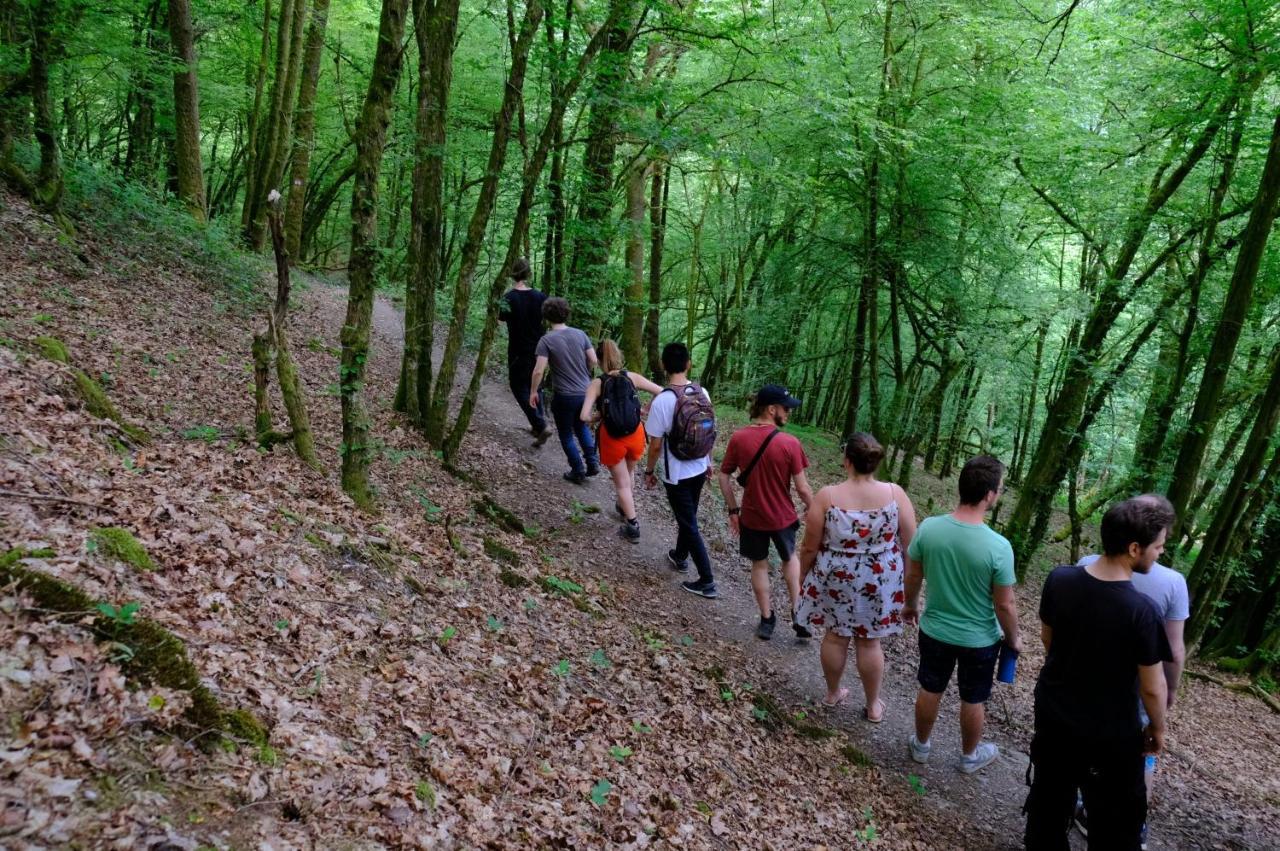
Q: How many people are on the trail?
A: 9